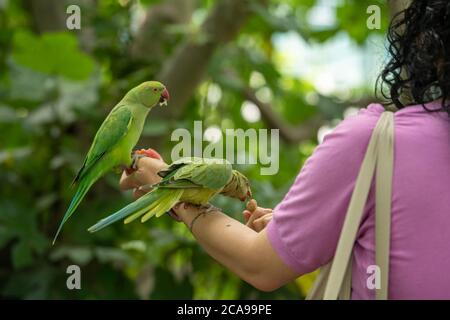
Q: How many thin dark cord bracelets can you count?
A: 1